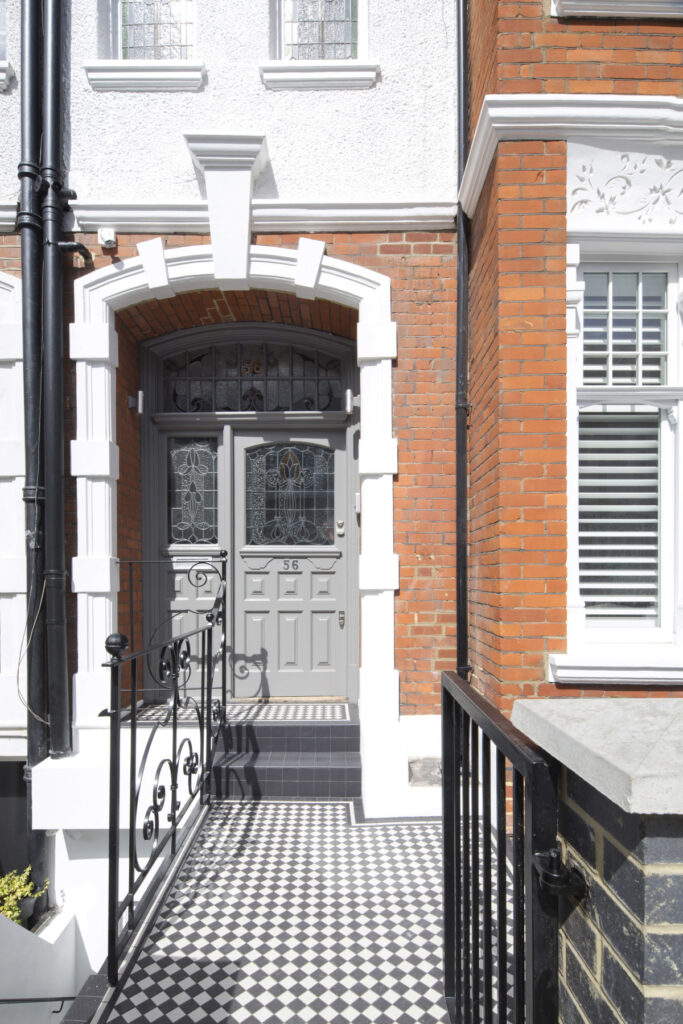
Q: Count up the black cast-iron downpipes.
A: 3